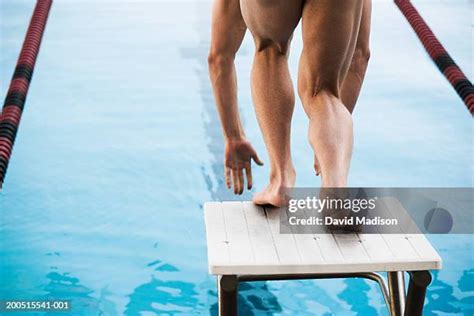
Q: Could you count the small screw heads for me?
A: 4